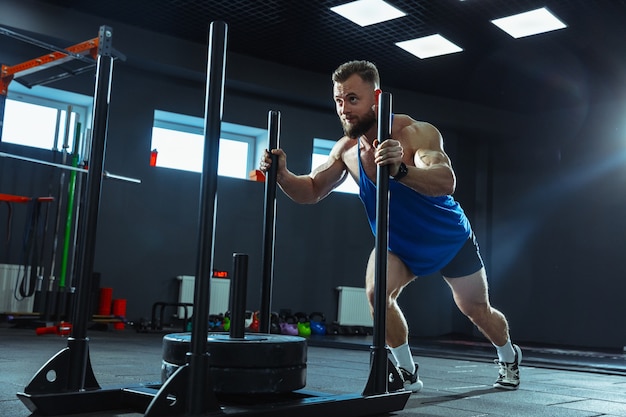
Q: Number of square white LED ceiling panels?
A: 3